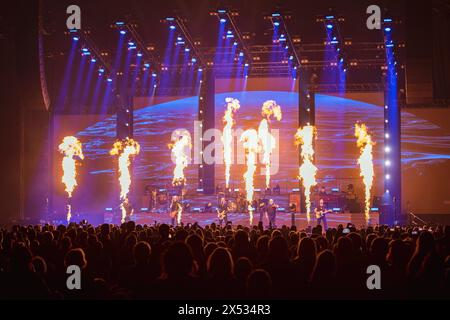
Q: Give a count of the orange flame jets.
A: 8